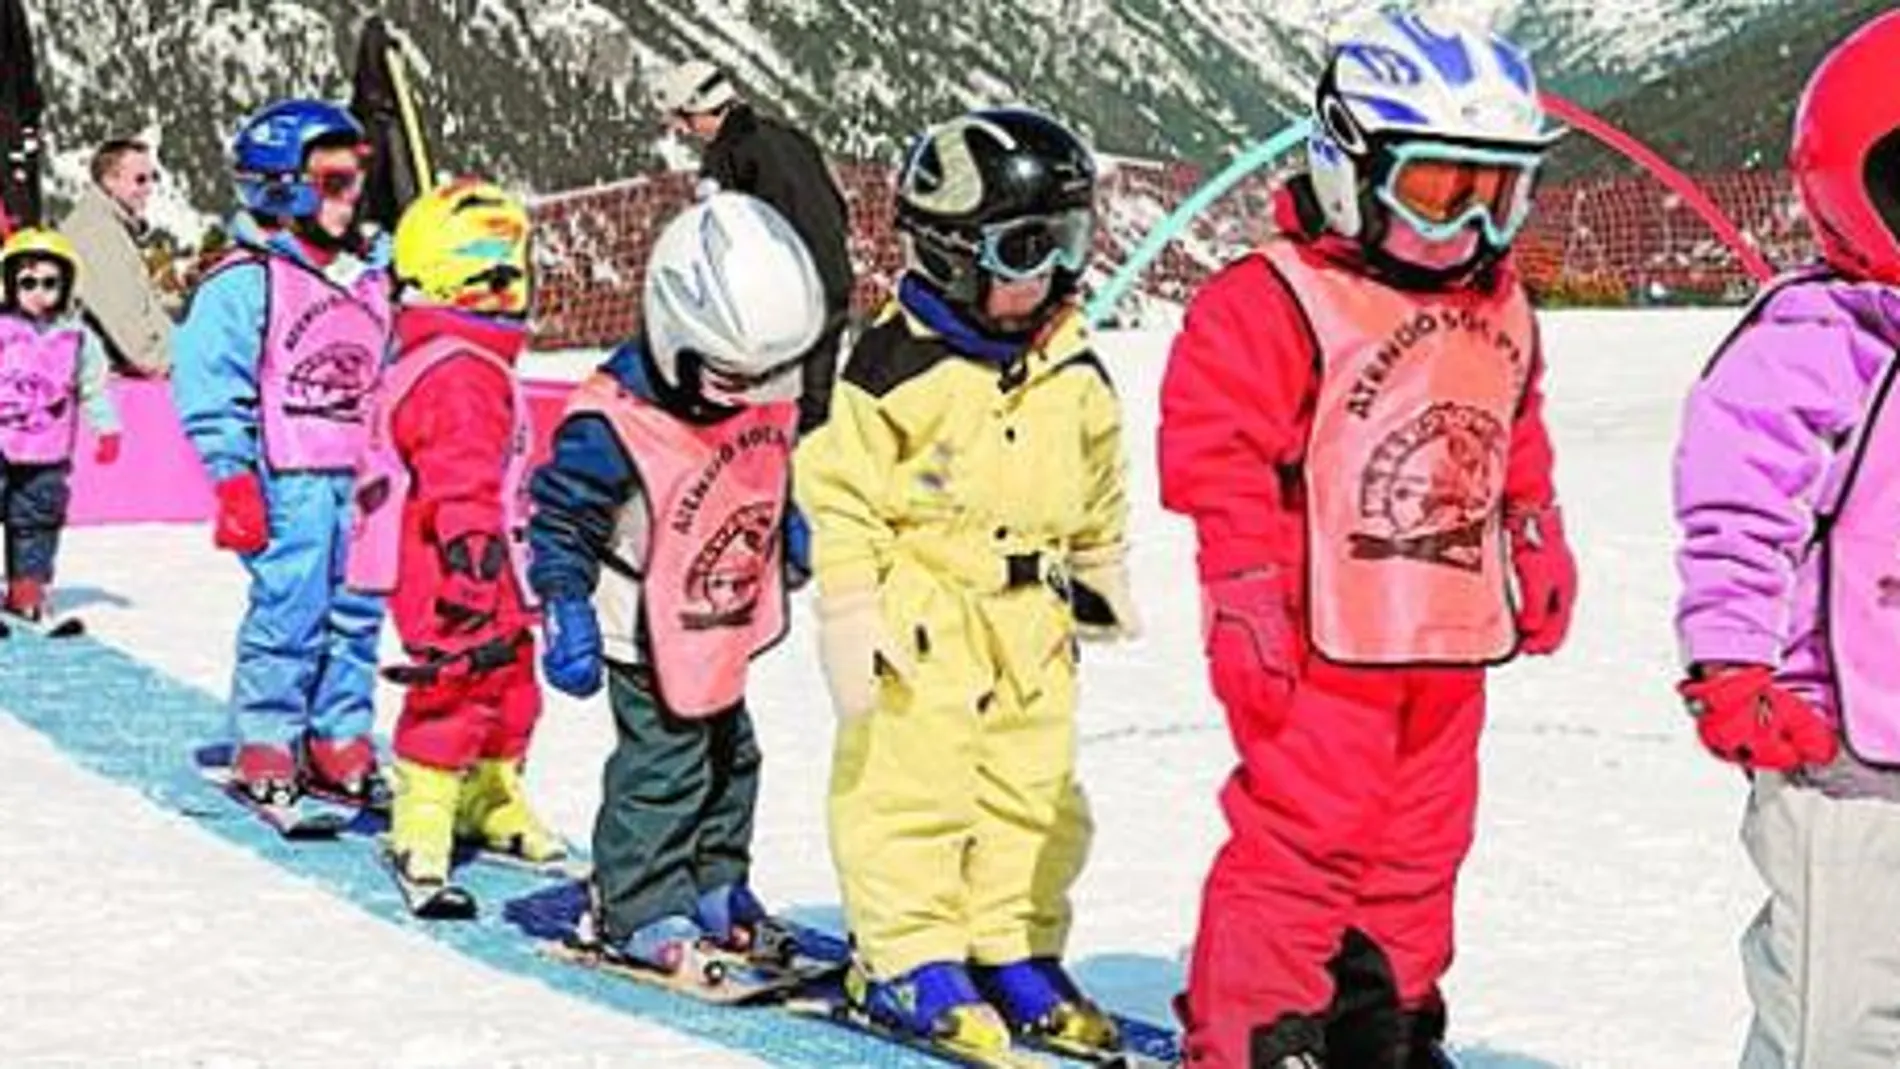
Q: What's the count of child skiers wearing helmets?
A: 7